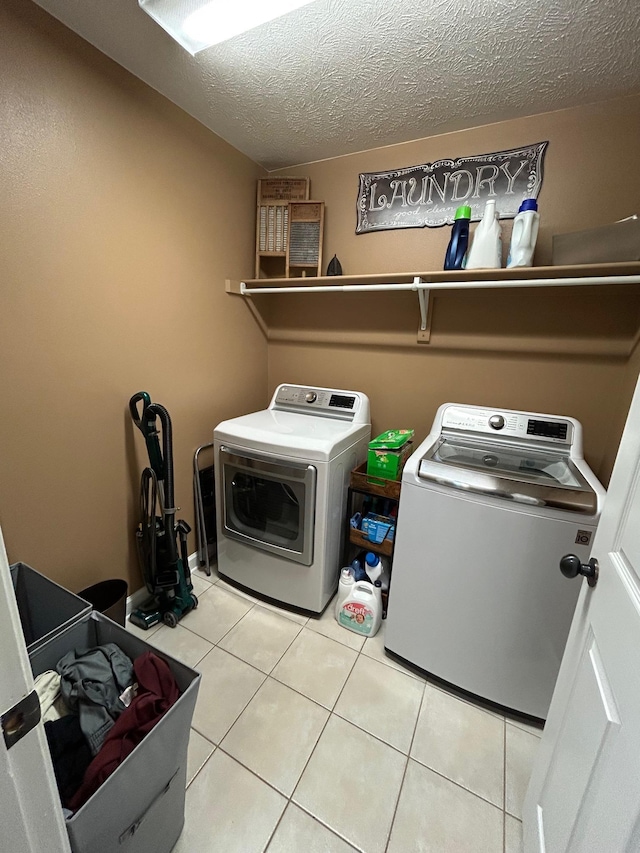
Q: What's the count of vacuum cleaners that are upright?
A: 1